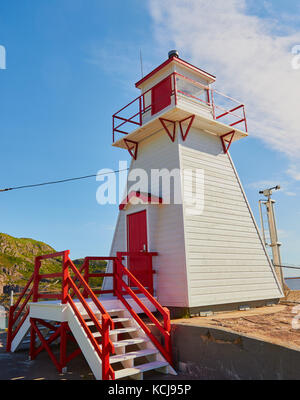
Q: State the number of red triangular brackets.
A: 4